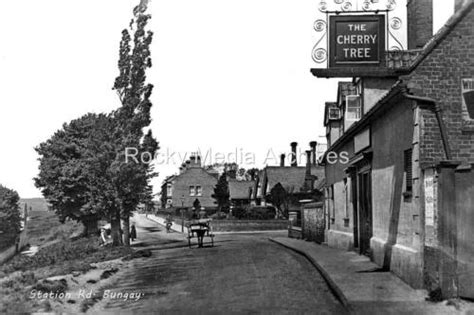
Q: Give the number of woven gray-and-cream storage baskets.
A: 0